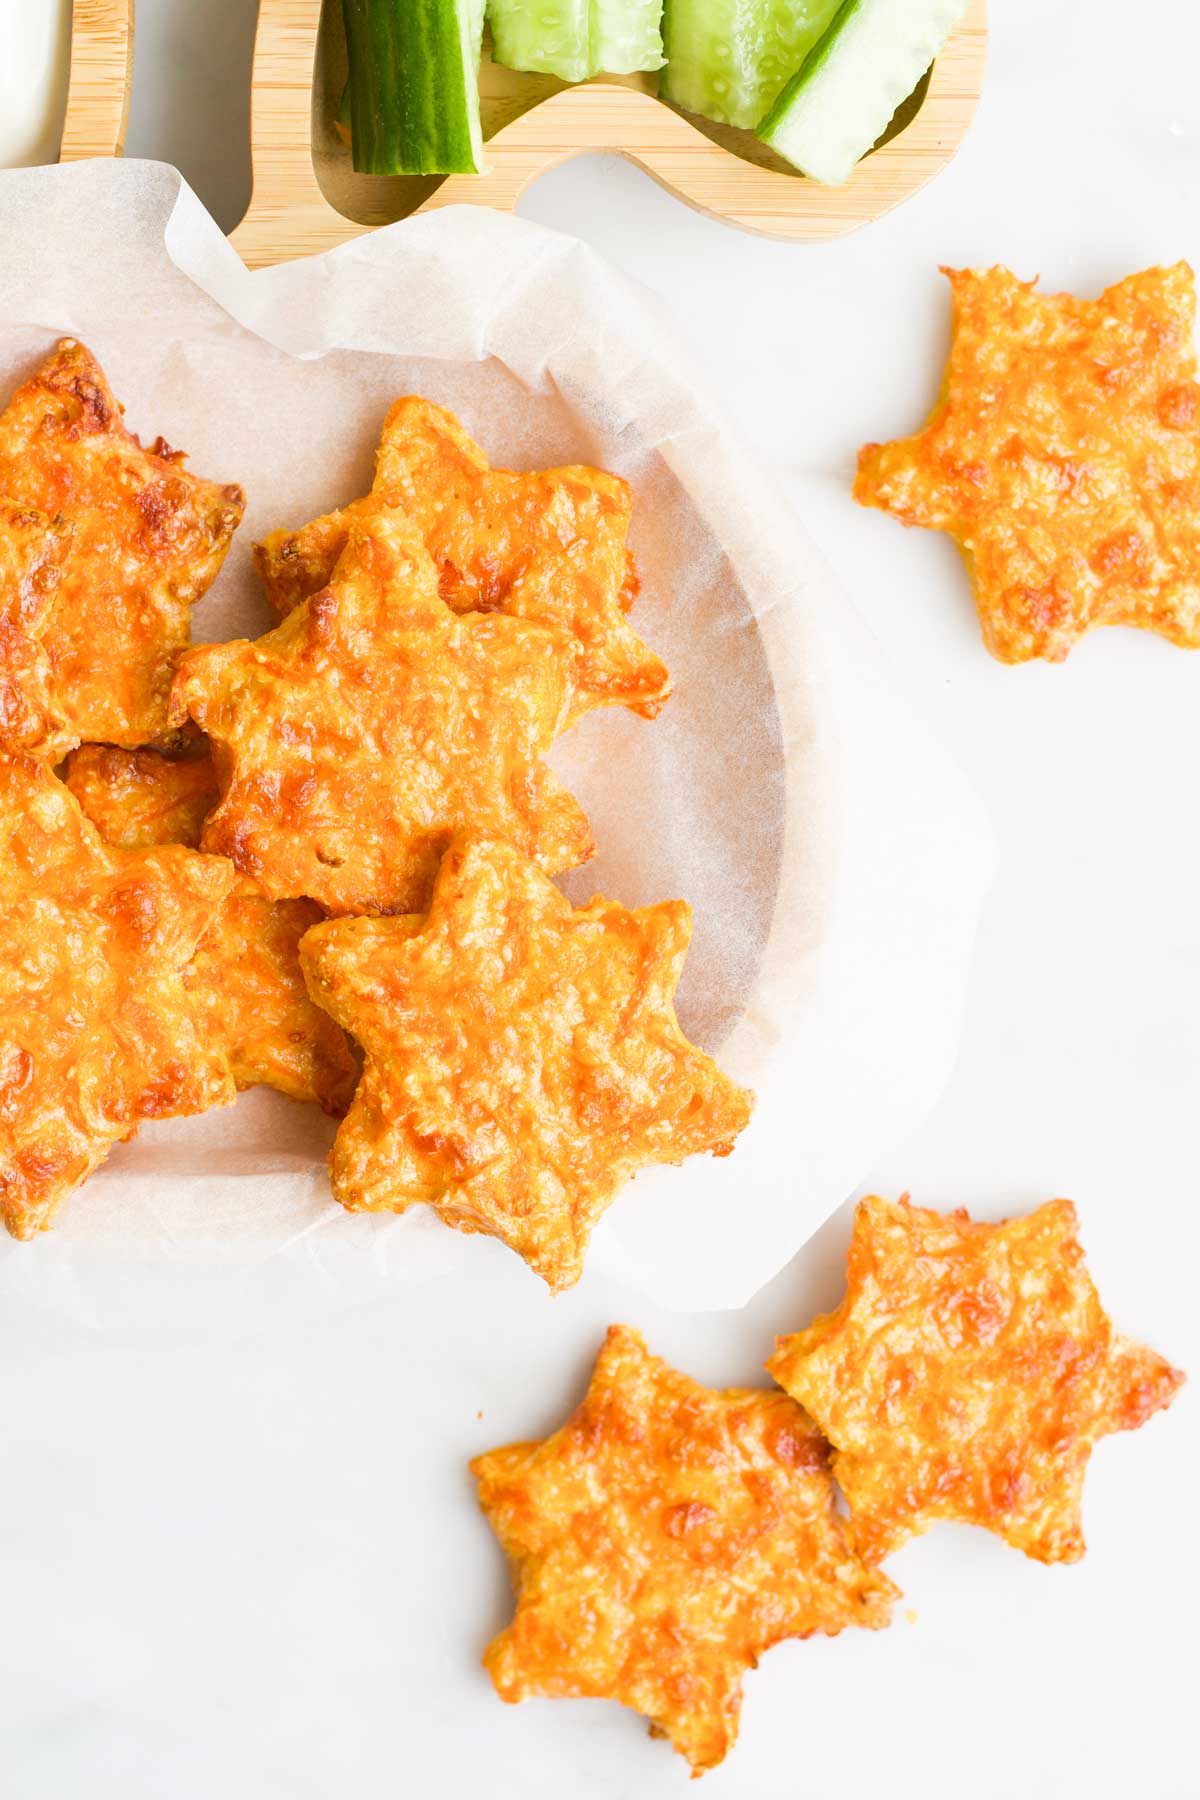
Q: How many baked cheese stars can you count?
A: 10